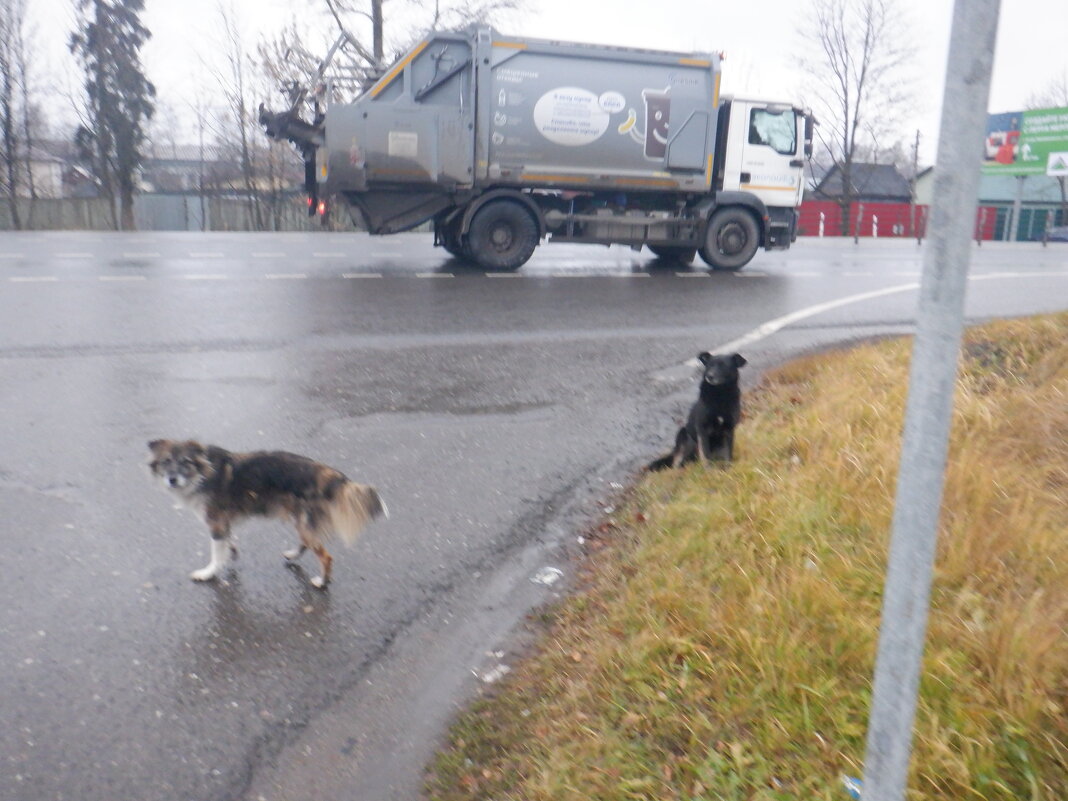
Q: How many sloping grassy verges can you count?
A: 1